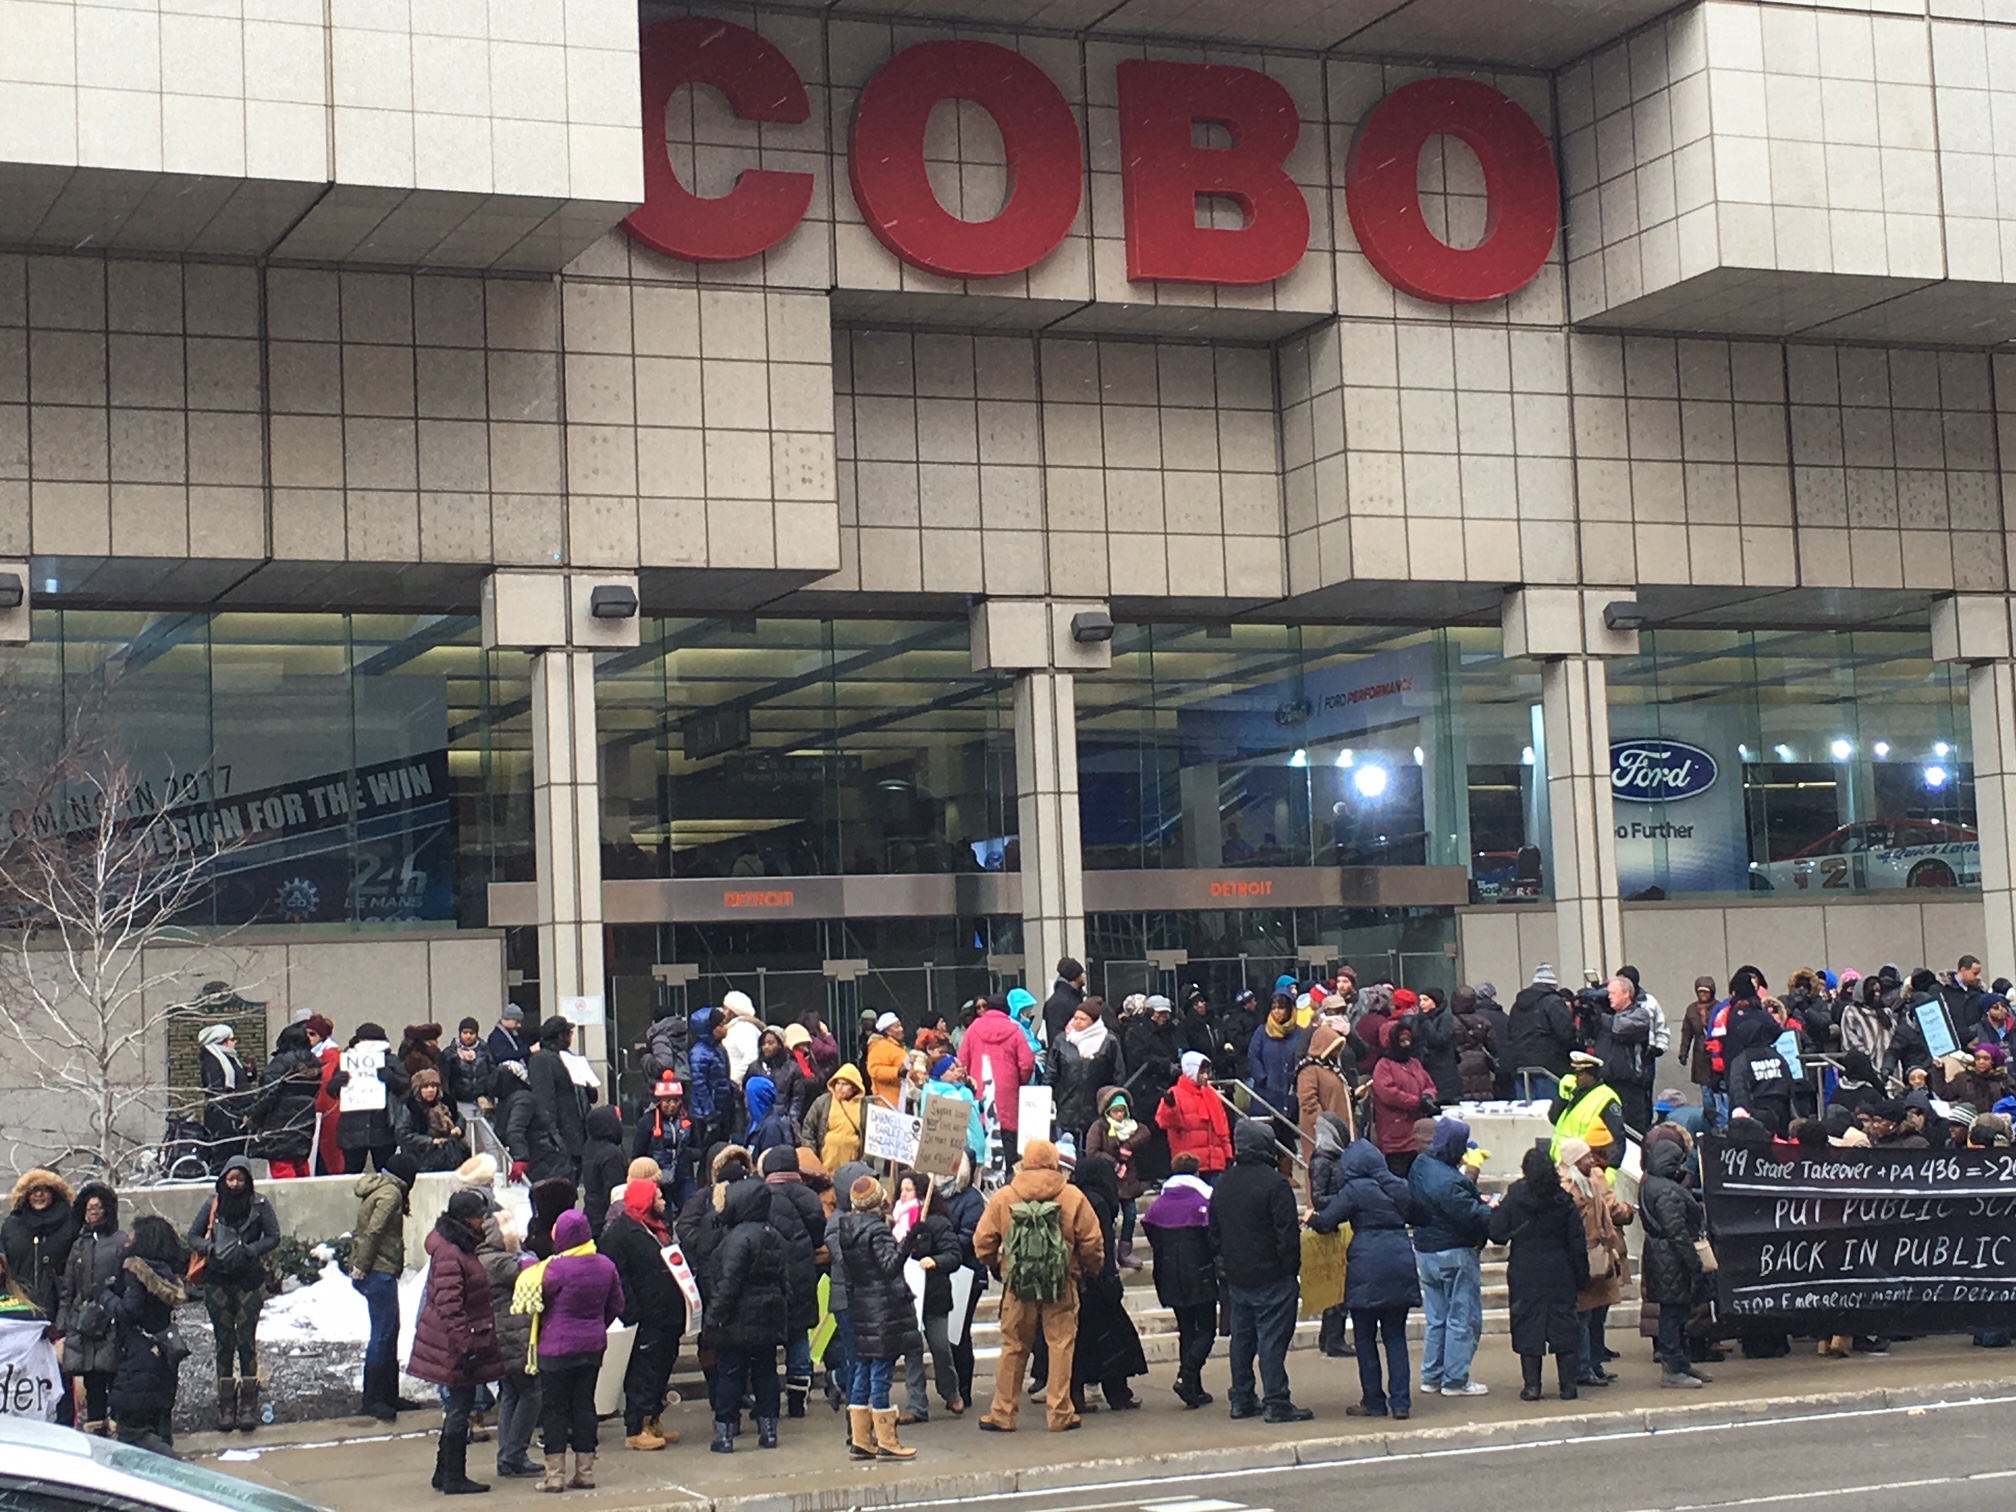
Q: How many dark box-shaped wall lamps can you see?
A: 4